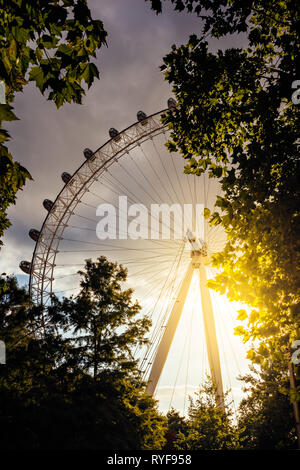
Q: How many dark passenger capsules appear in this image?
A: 8